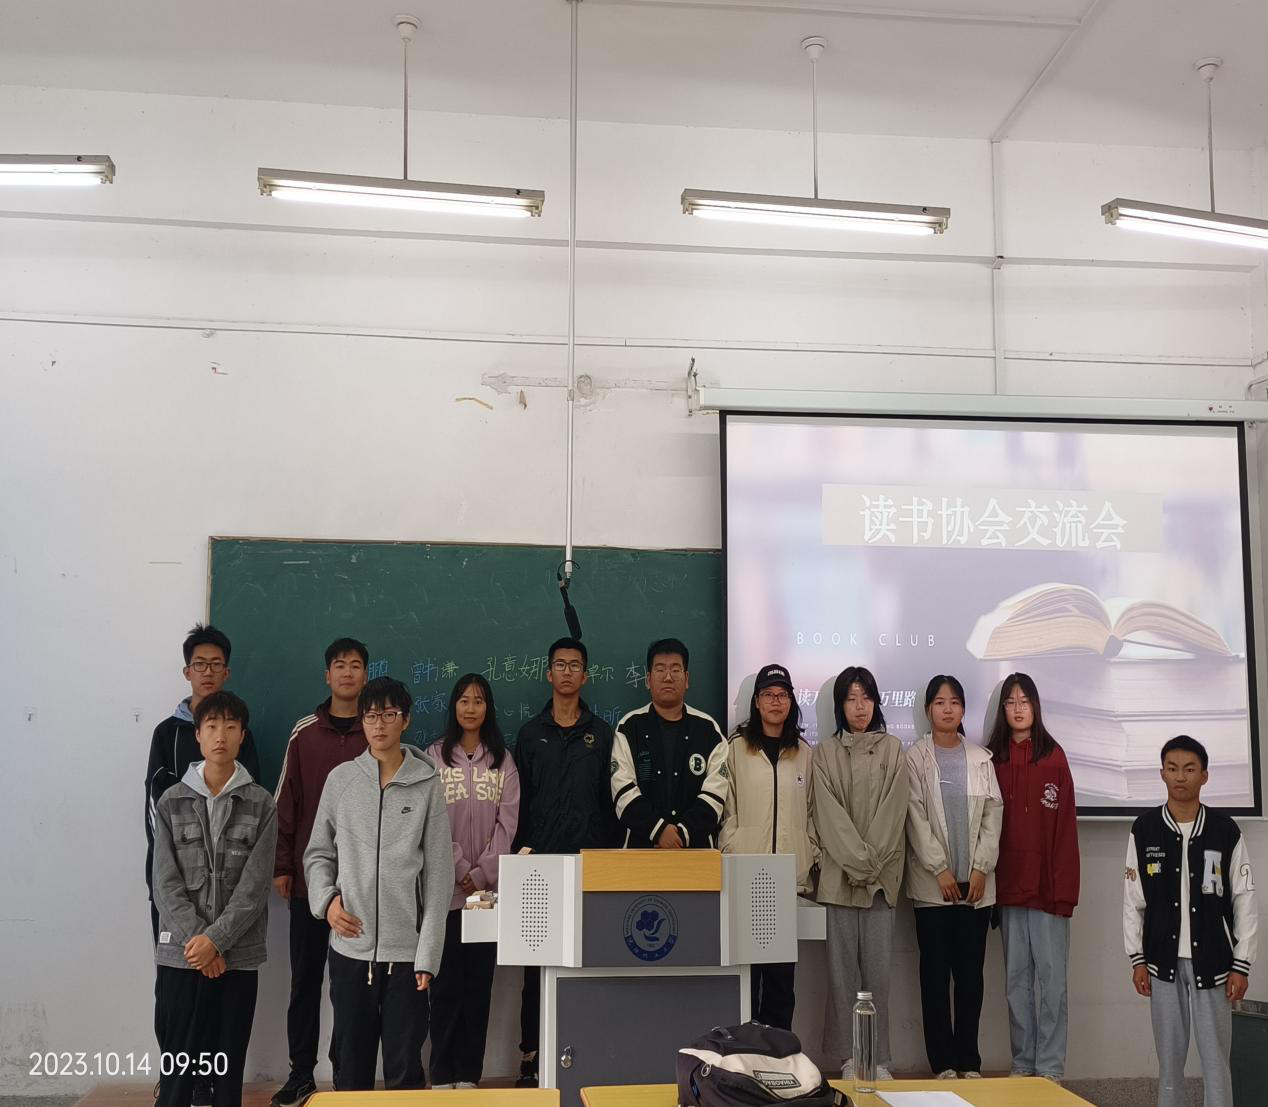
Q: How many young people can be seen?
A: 12